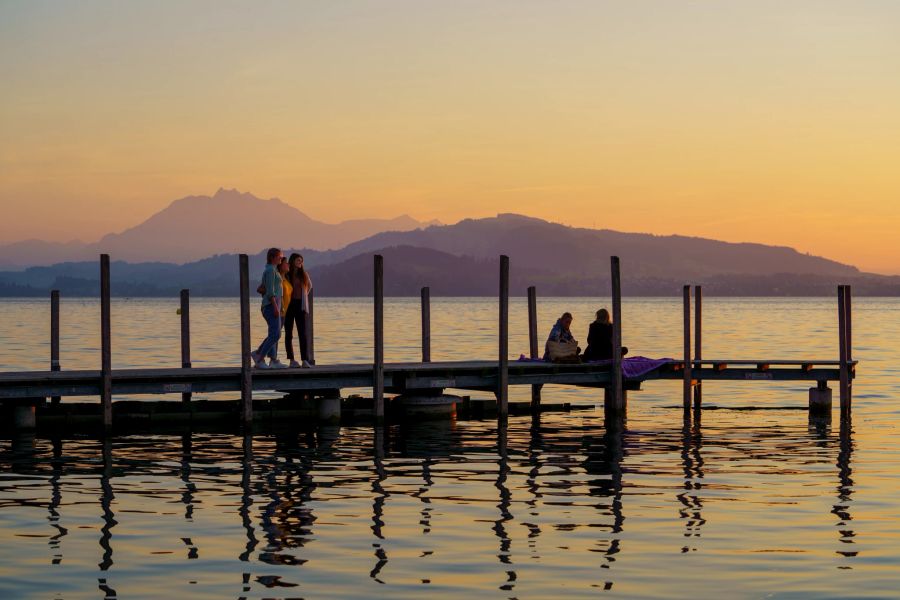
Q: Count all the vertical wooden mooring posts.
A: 14